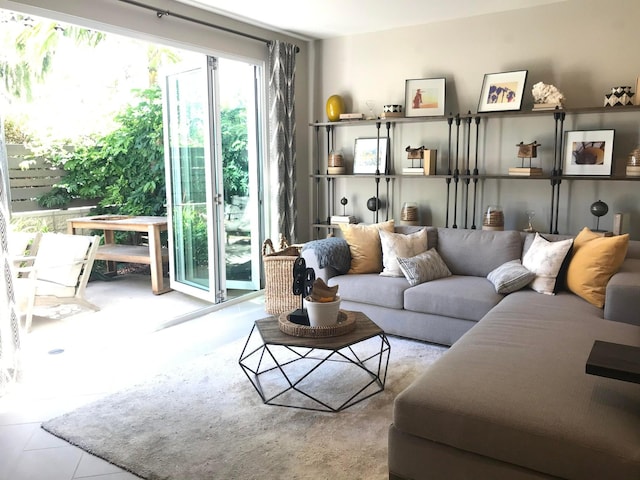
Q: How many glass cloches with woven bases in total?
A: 4